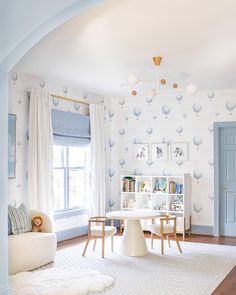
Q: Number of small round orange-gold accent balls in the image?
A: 3